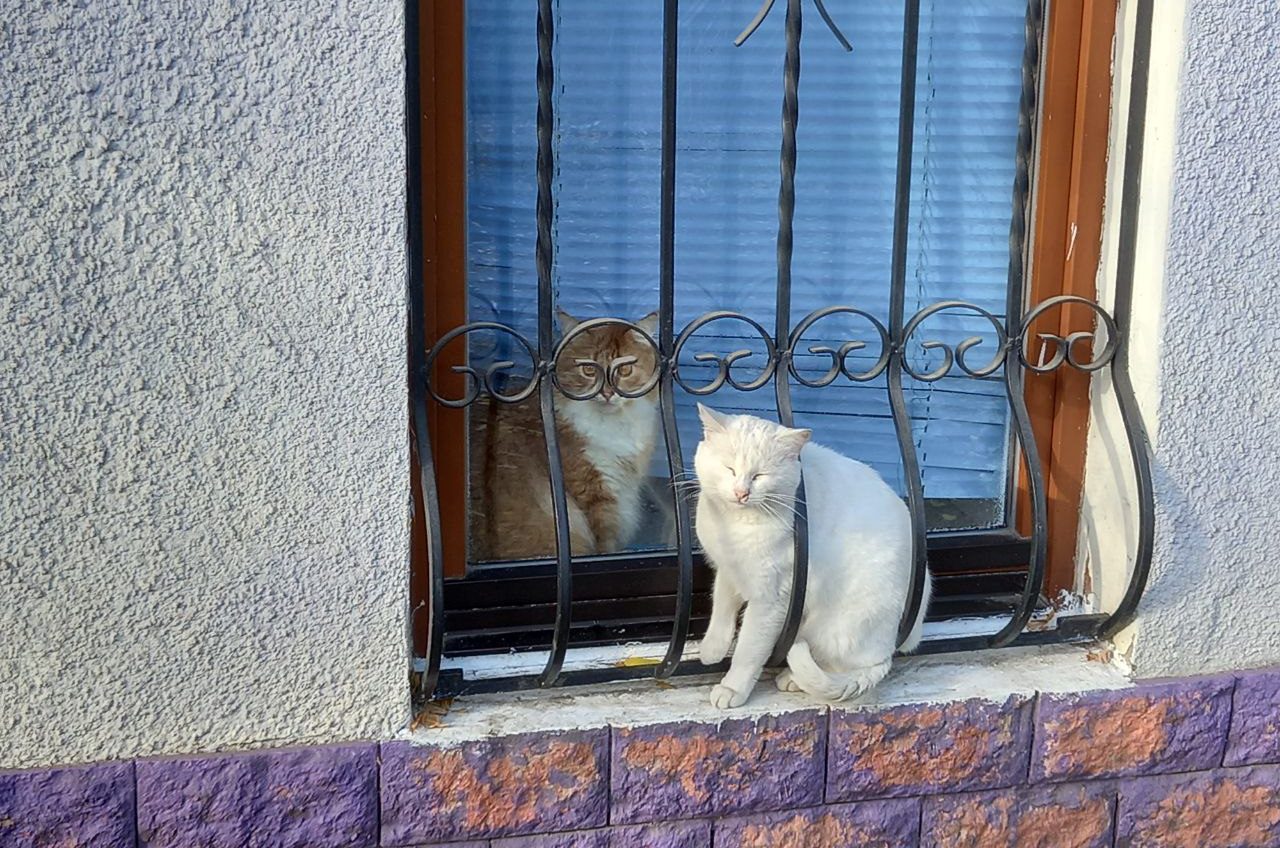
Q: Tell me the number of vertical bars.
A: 7